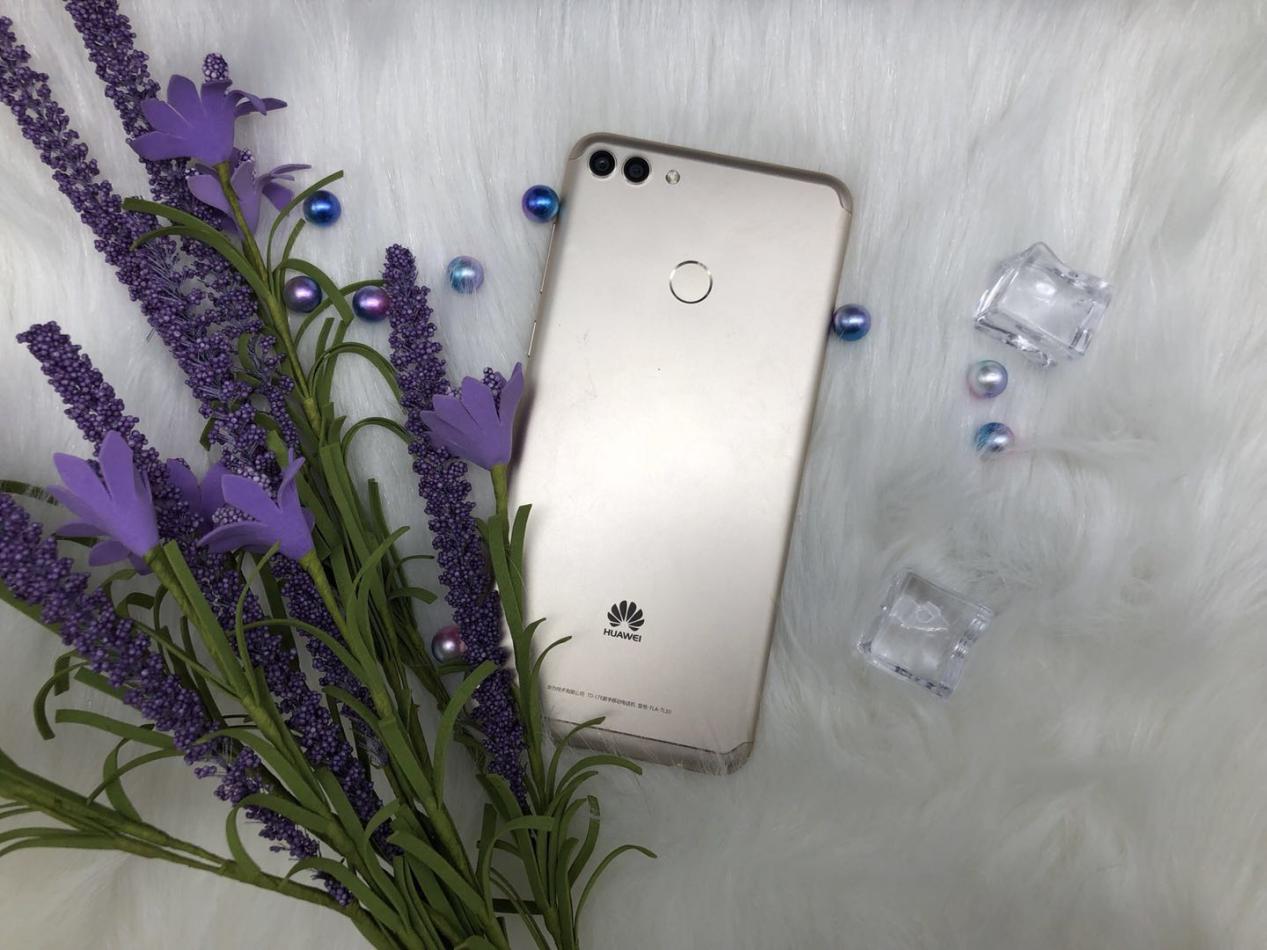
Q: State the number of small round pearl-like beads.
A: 9